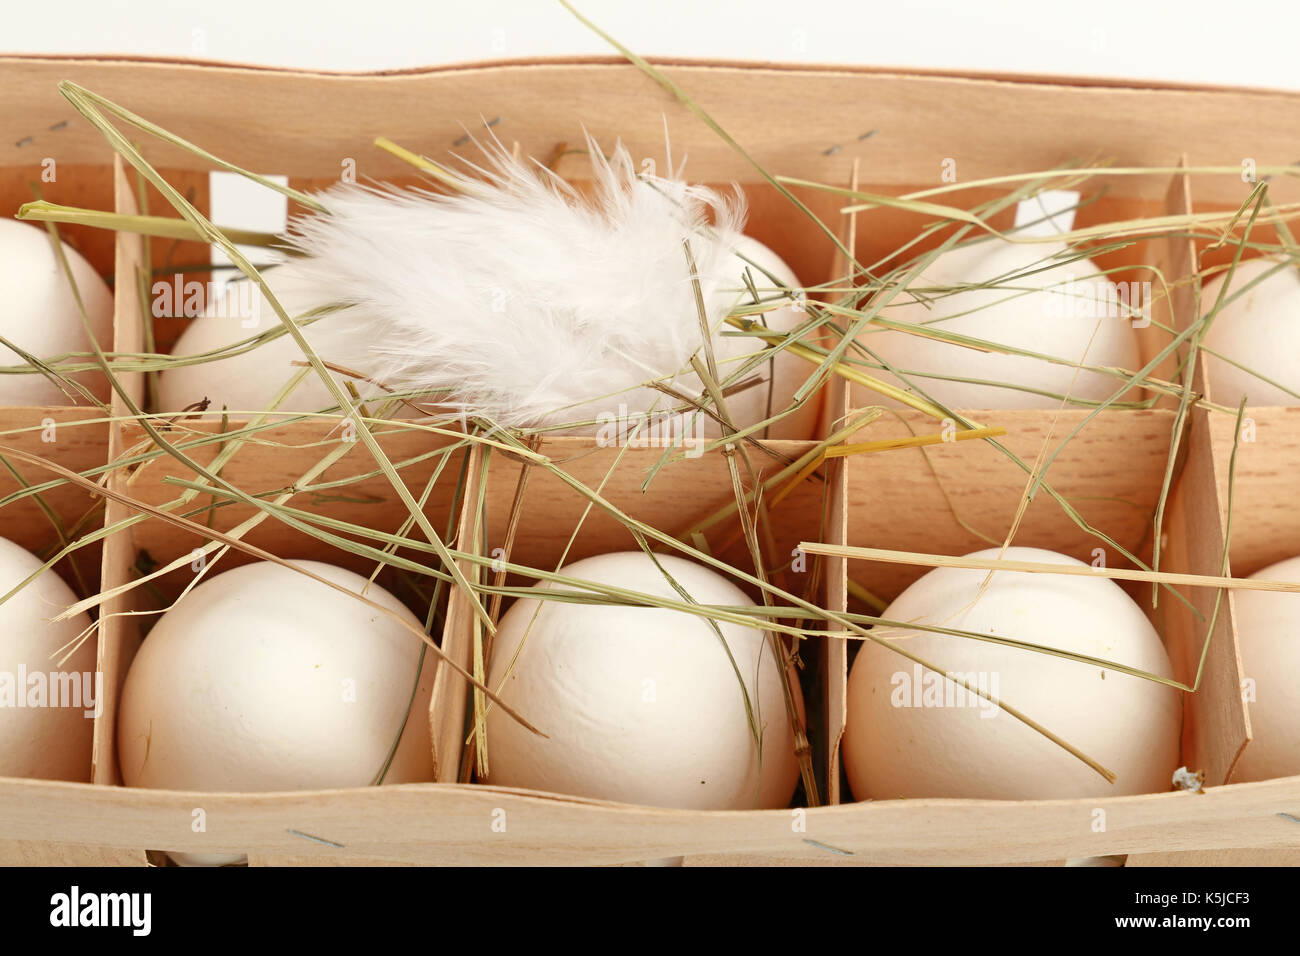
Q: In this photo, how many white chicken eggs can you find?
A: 10